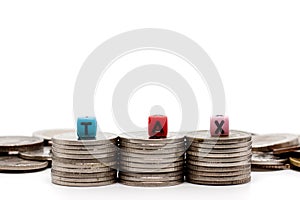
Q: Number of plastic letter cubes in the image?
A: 3